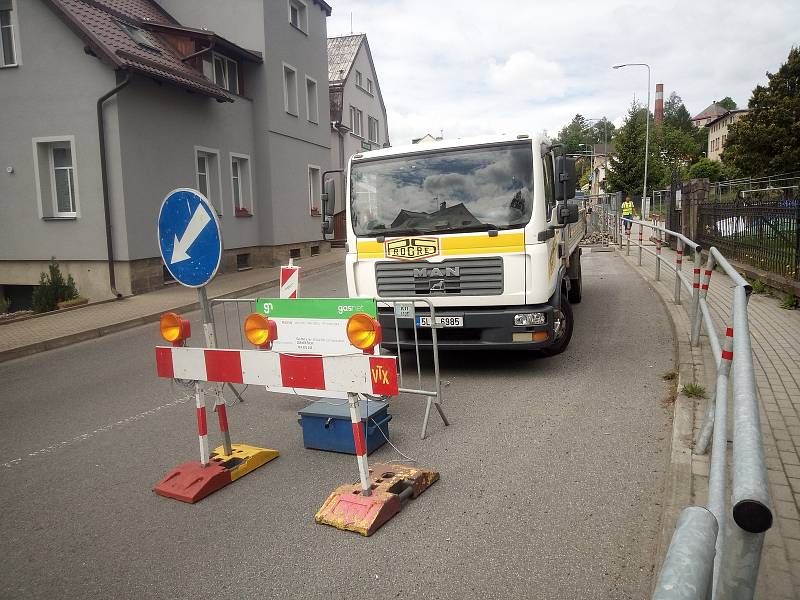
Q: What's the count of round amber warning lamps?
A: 3